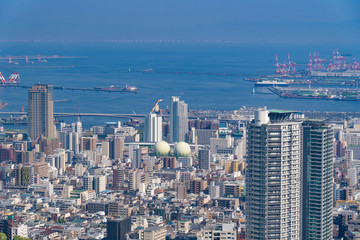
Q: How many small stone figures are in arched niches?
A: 0